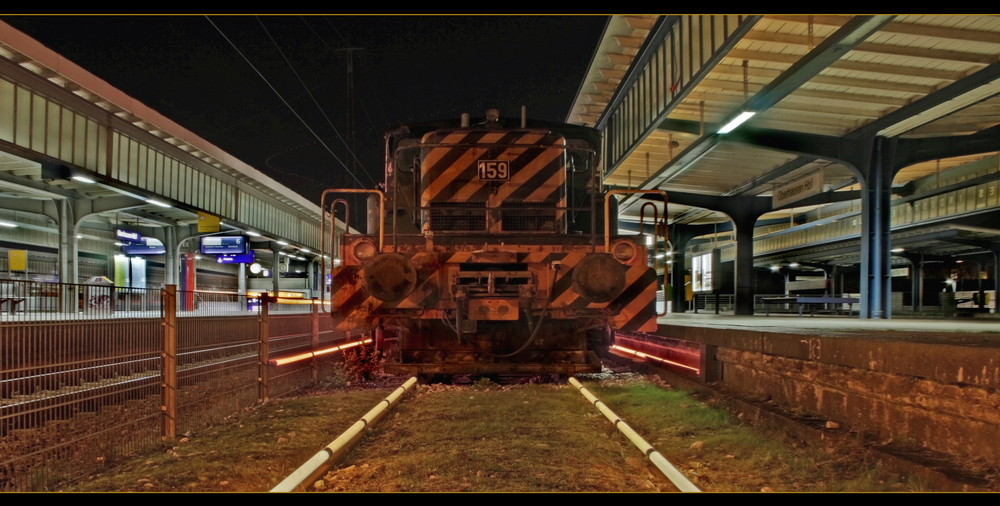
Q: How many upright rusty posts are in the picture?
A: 3